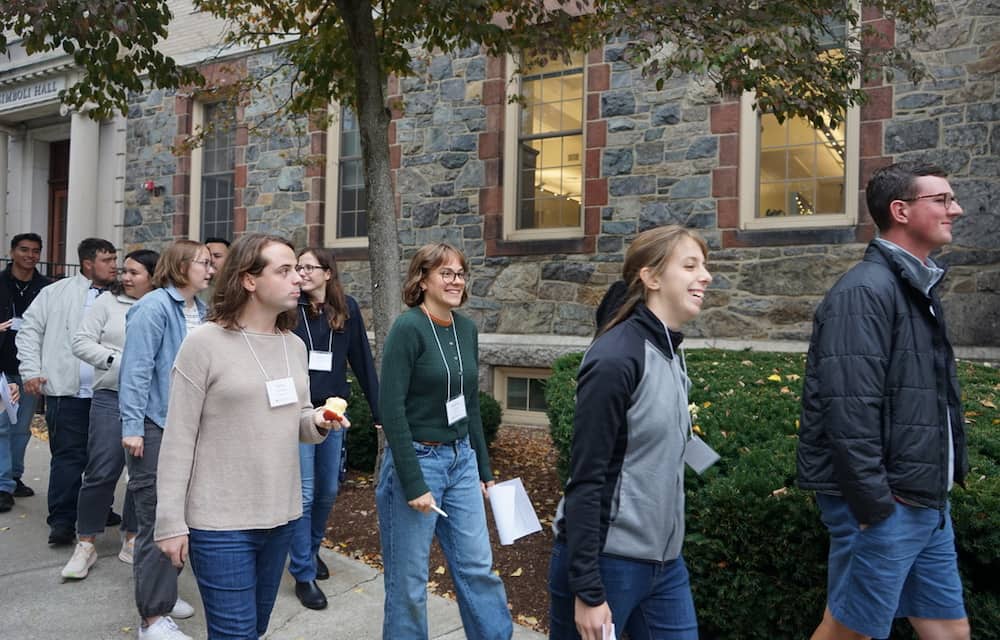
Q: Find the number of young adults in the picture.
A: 10